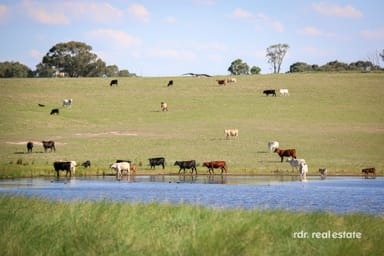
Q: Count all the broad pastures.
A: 1